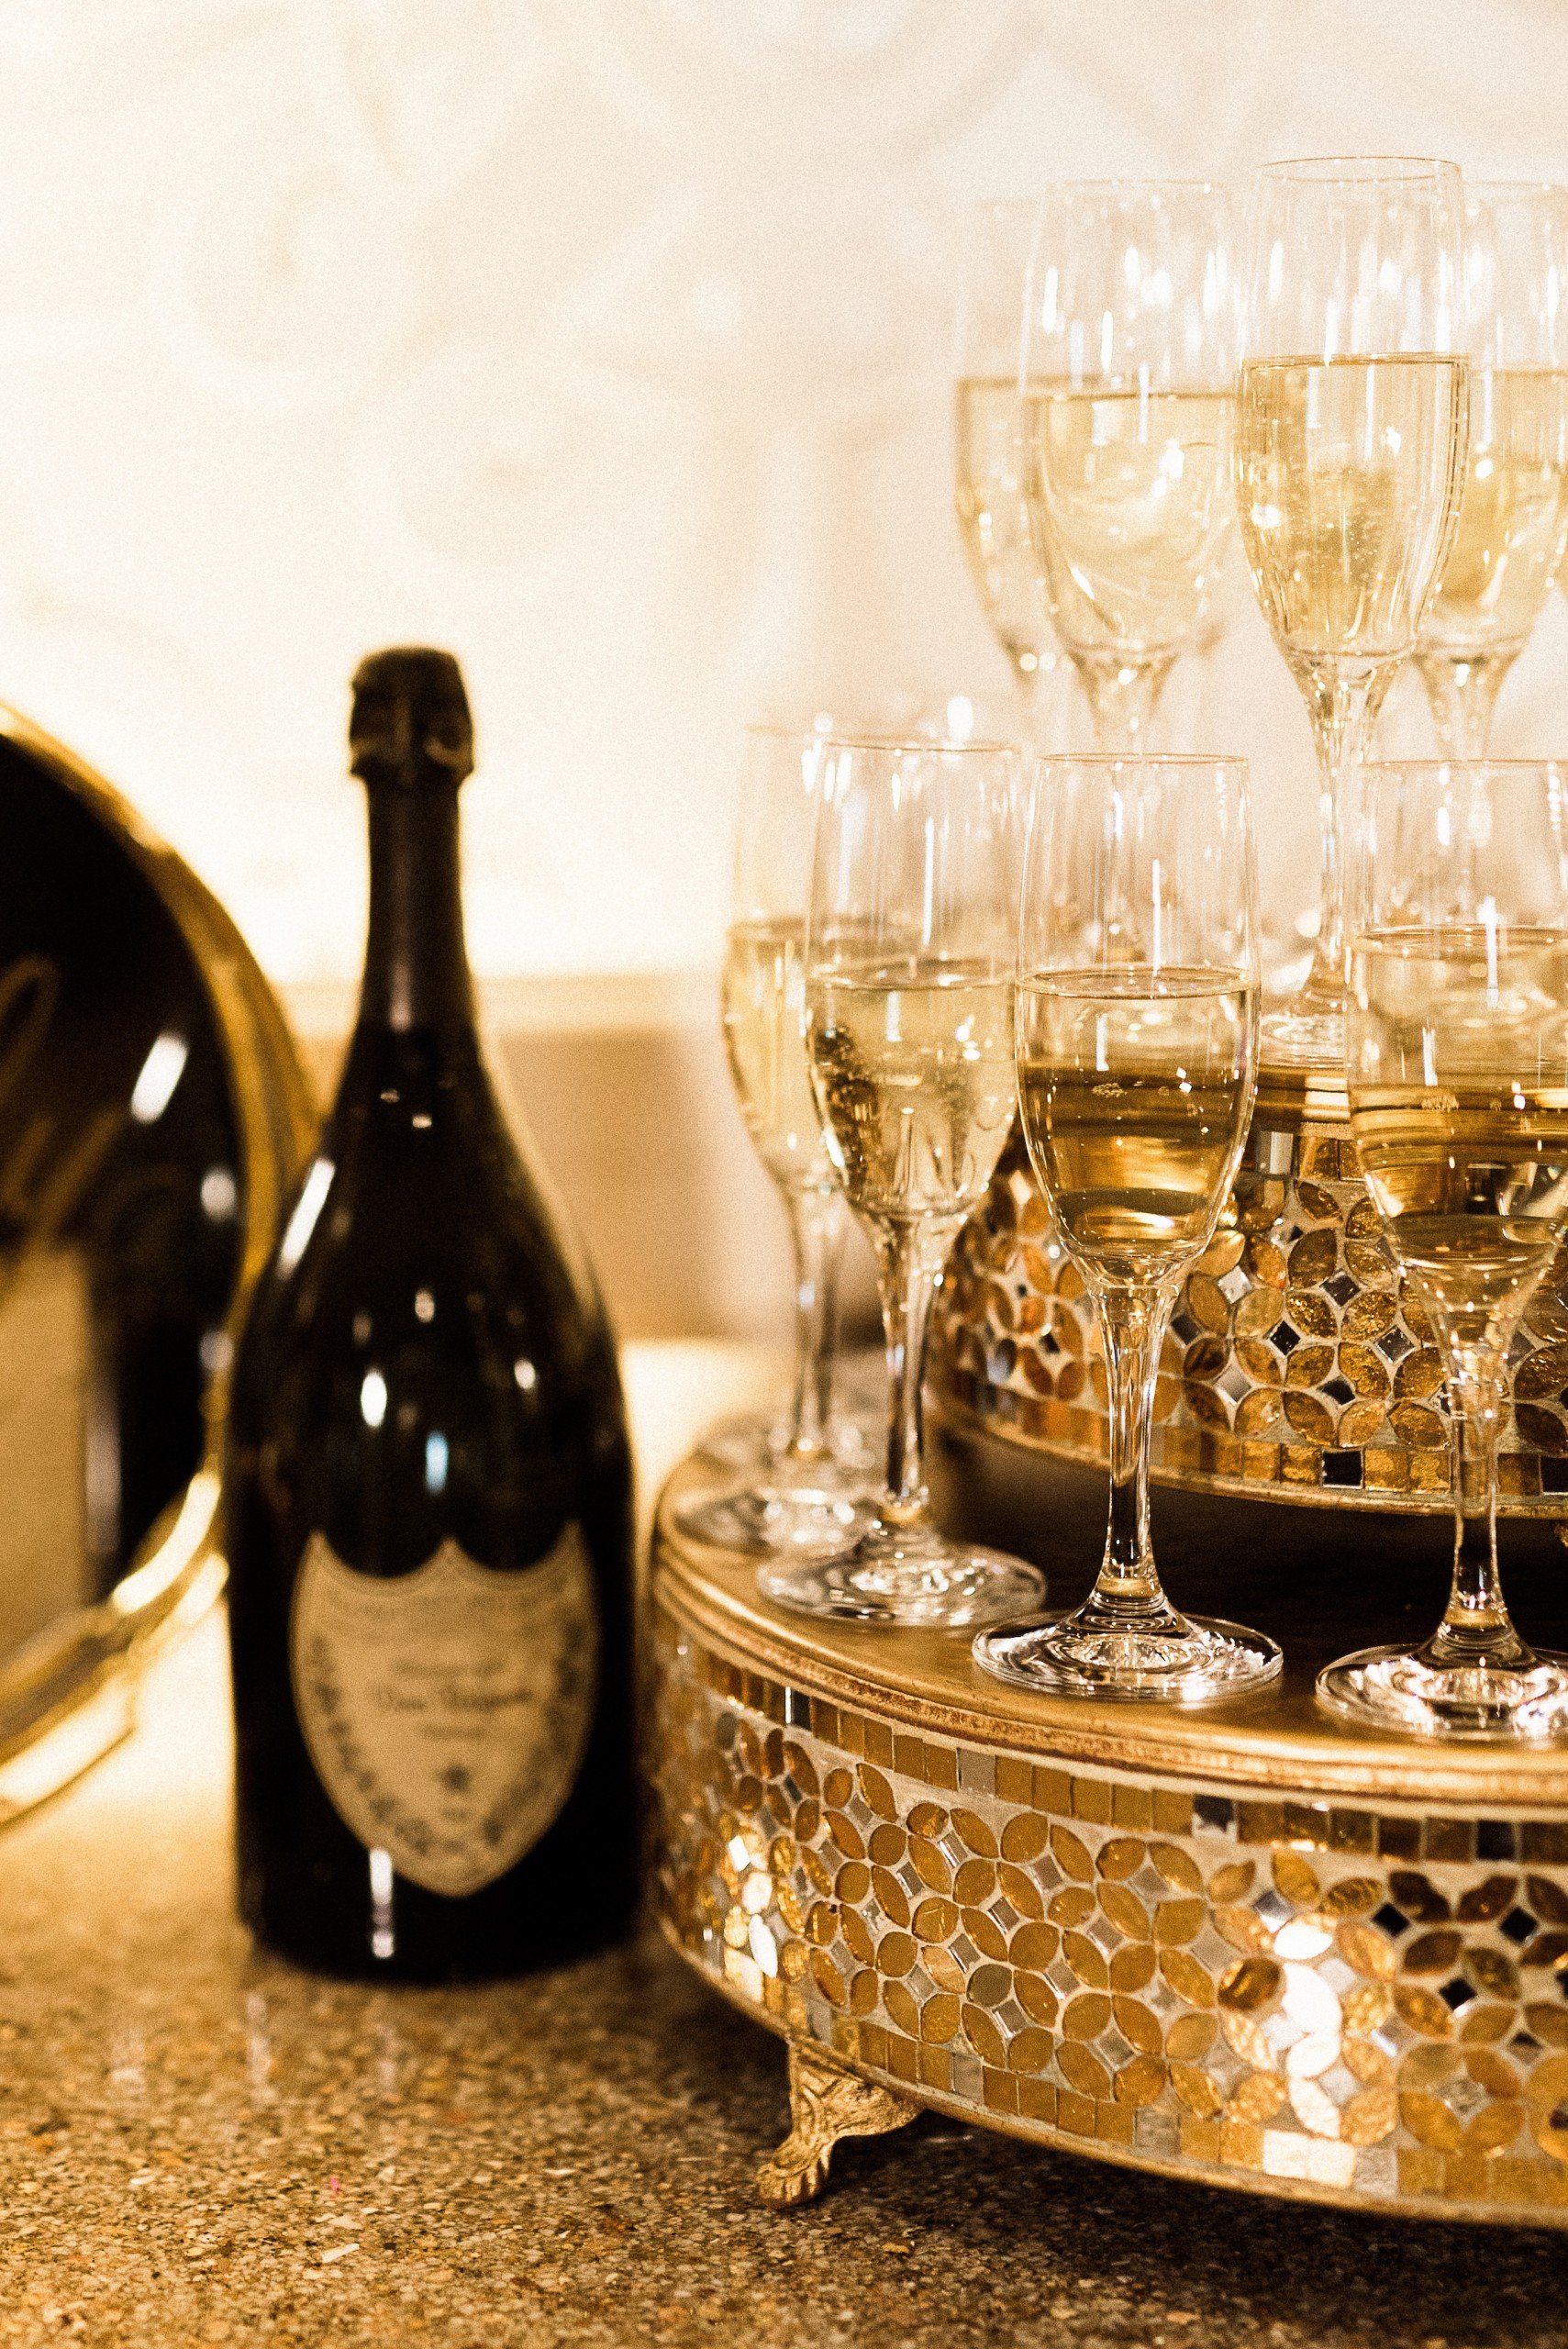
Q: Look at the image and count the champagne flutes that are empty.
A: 0